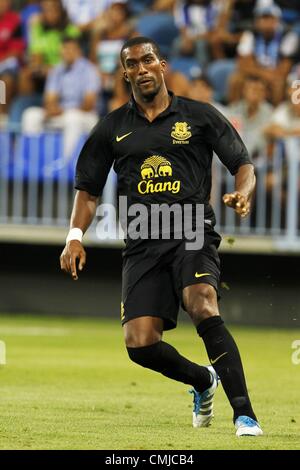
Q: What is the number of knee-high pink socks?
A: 0